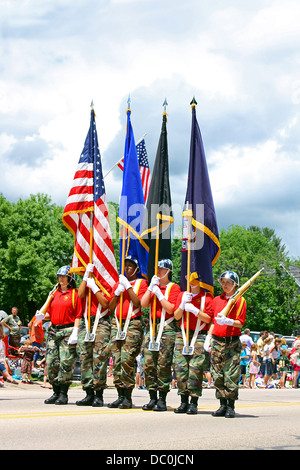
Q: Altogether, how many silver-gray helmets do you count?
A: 4